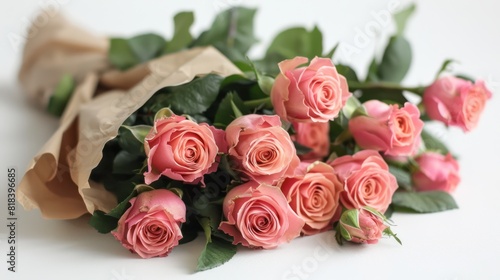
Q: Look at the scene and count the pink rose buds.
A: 12